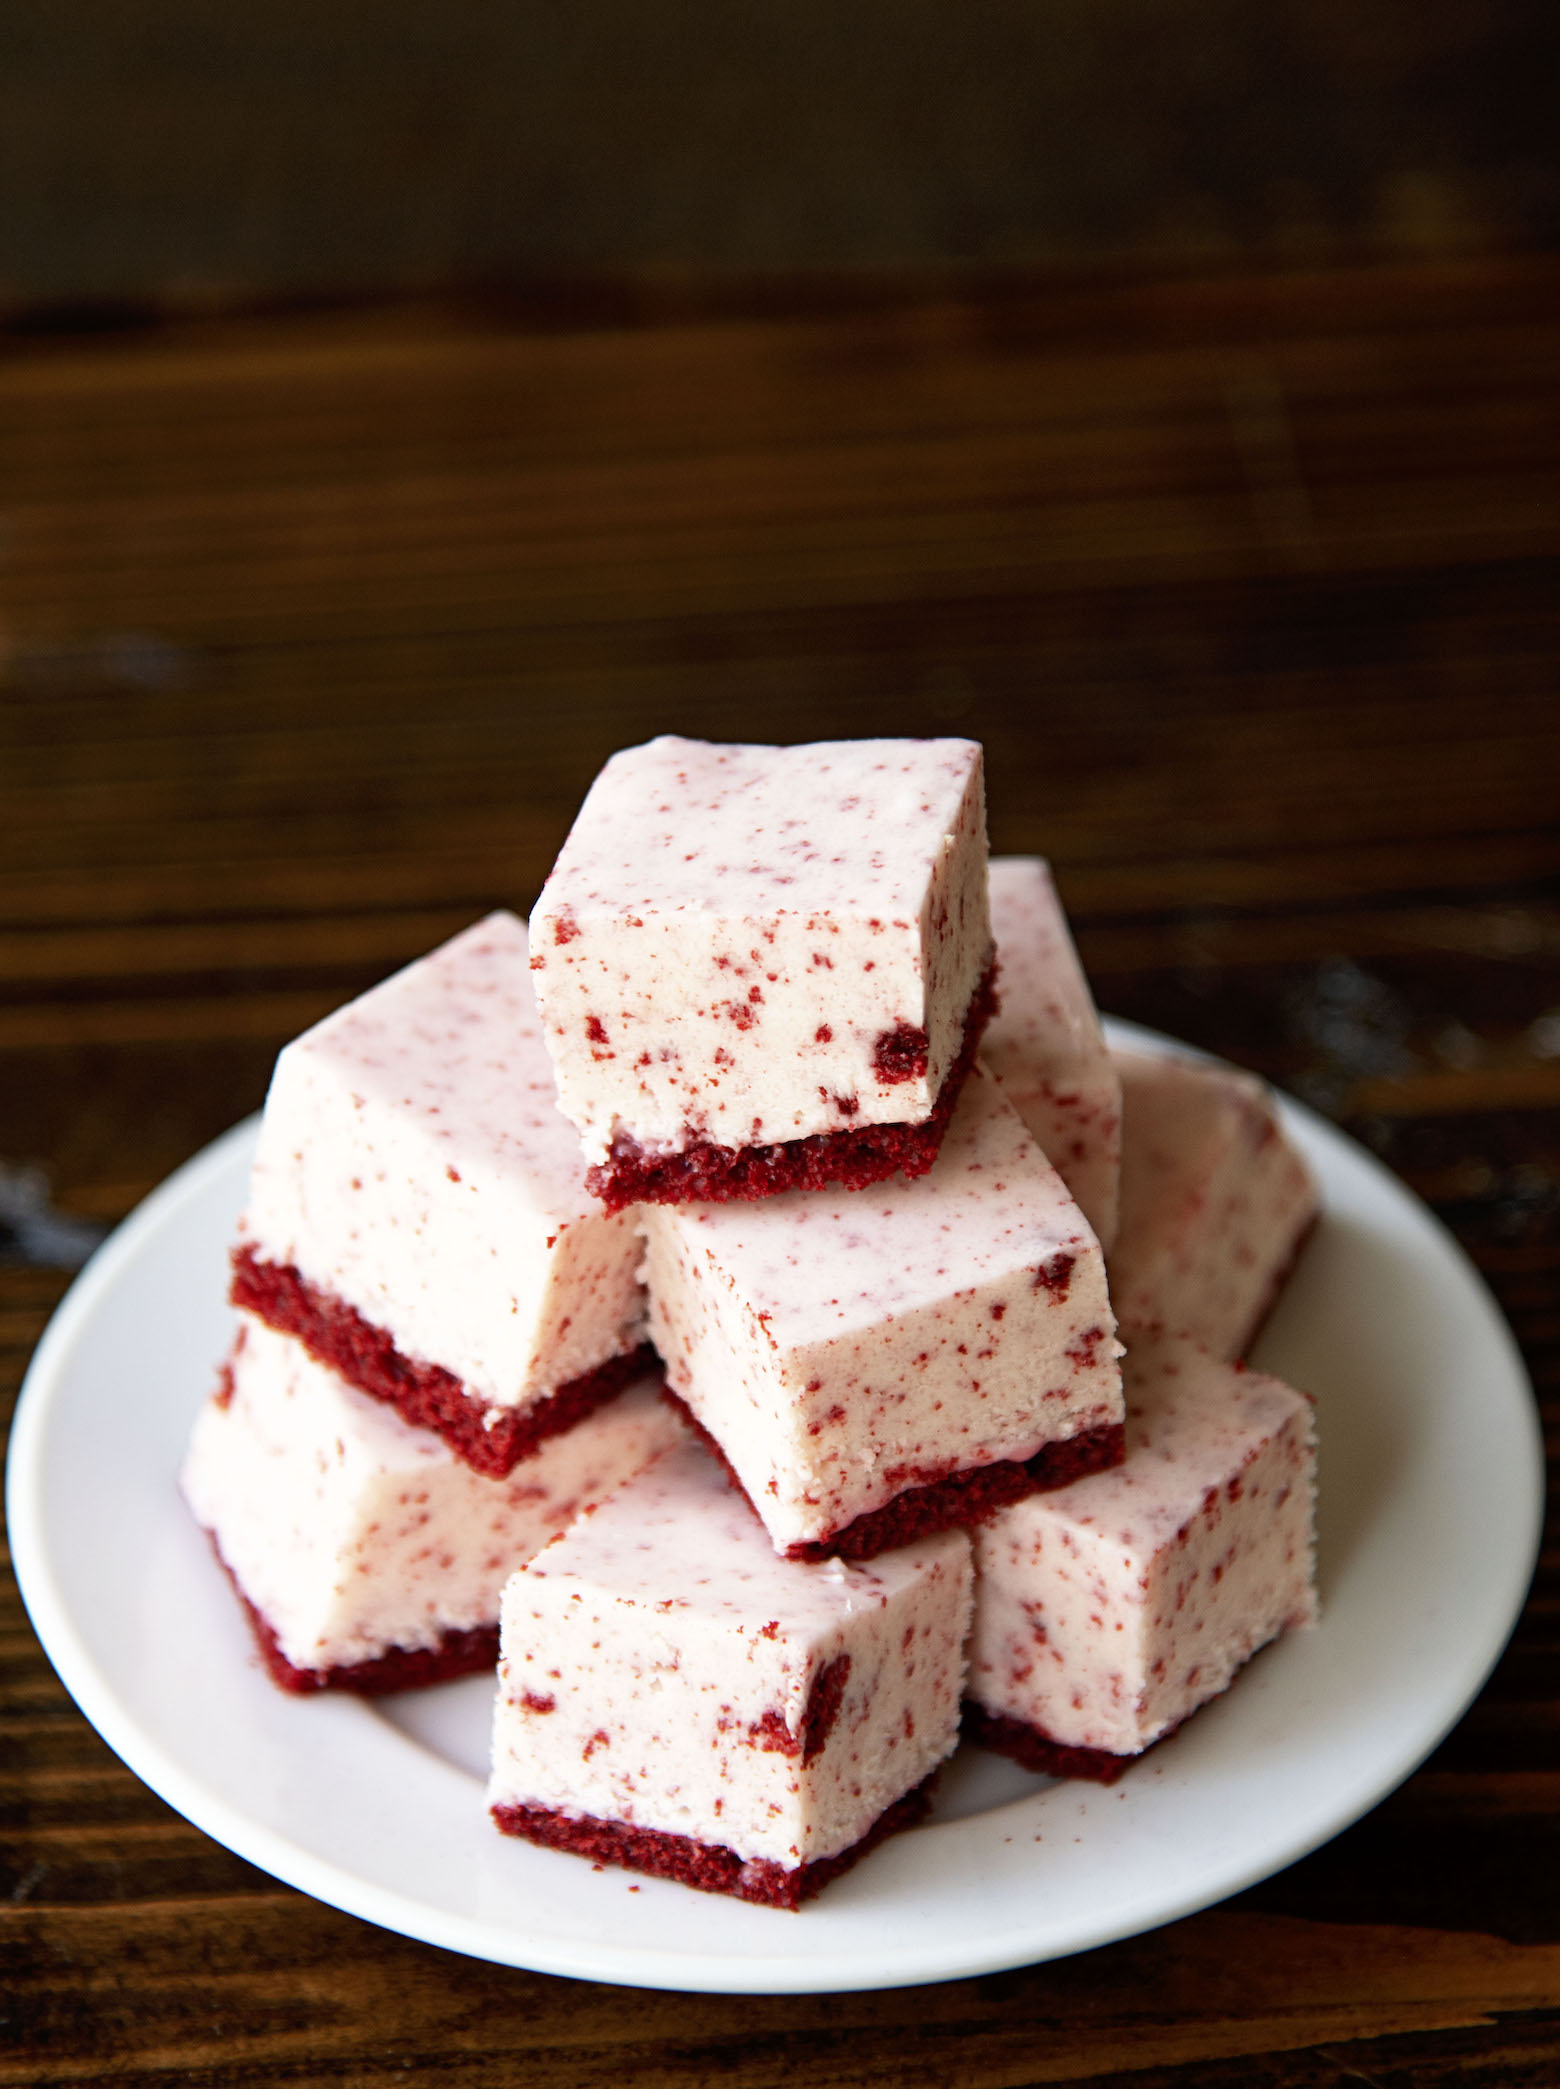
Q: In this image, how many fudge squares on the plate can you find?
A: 8